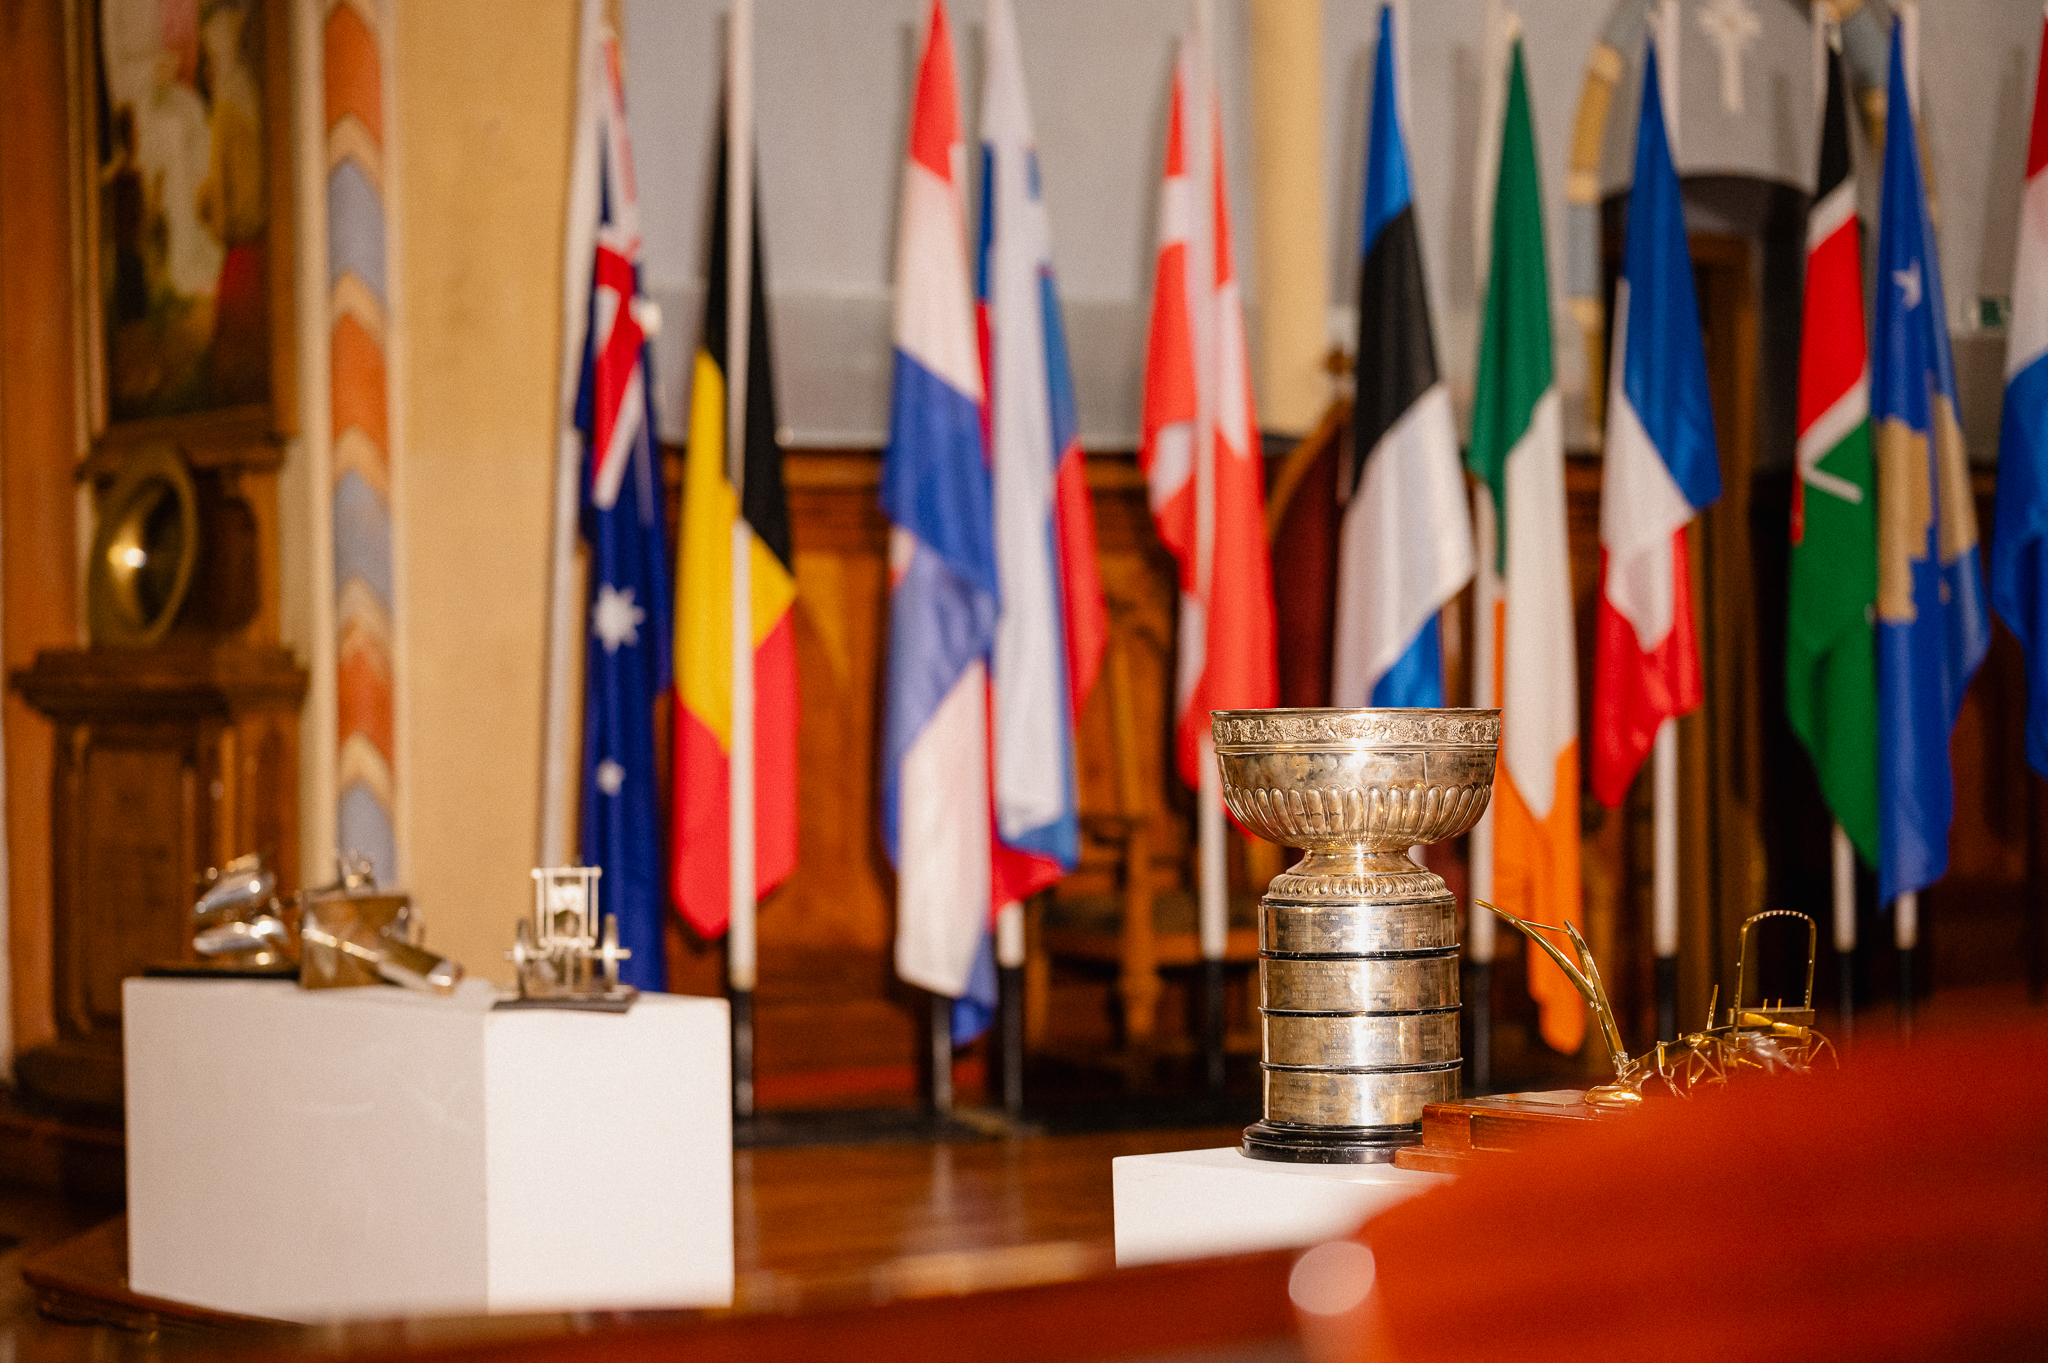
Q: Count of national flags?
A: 11